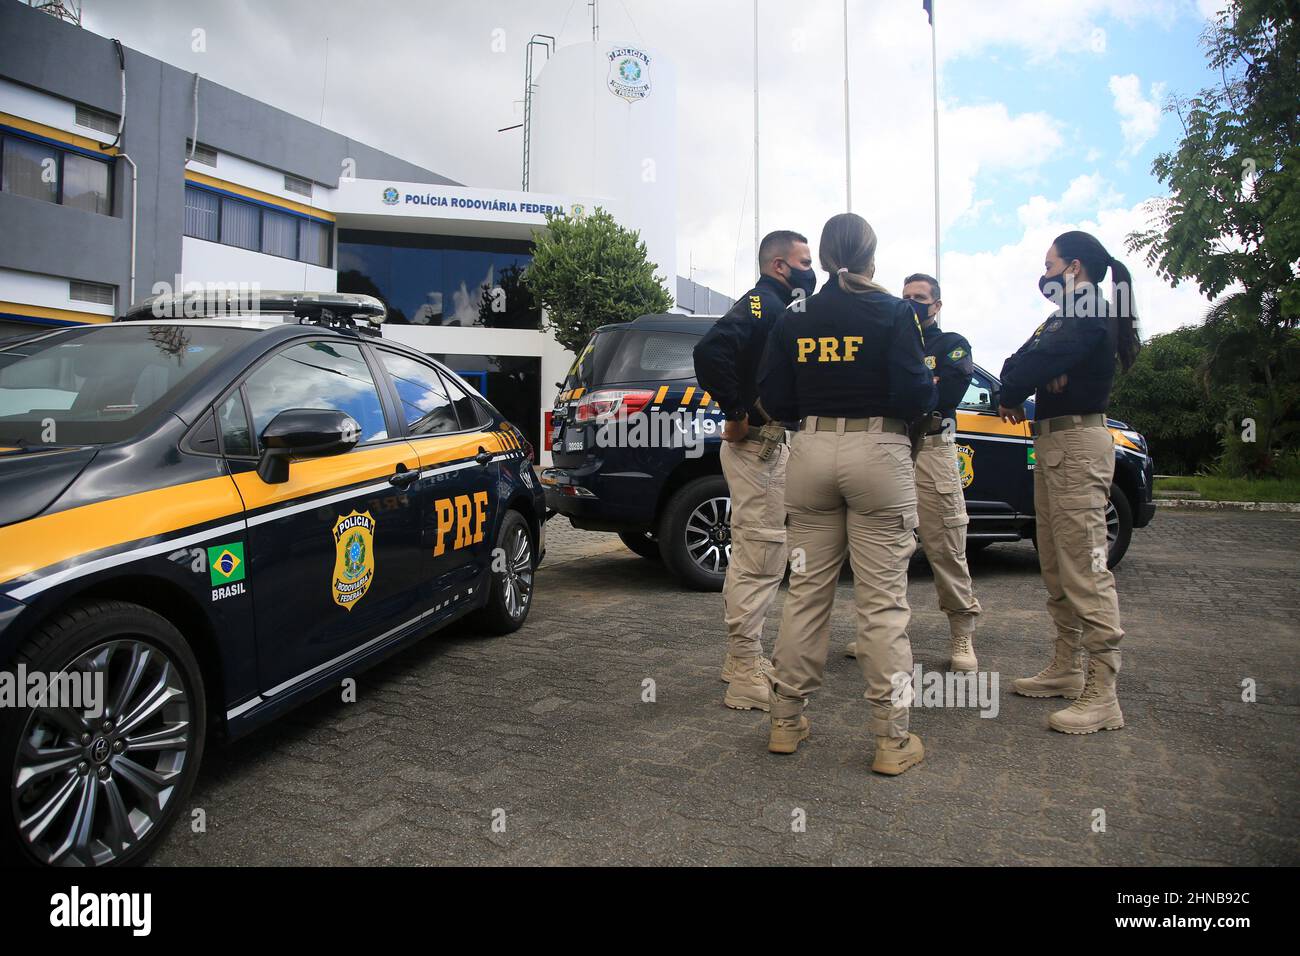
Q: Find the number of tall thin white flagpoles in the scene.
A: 3